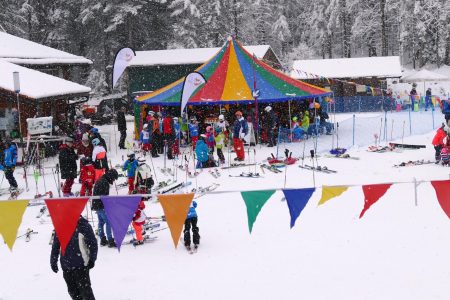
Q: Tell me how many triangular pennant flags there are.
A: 9